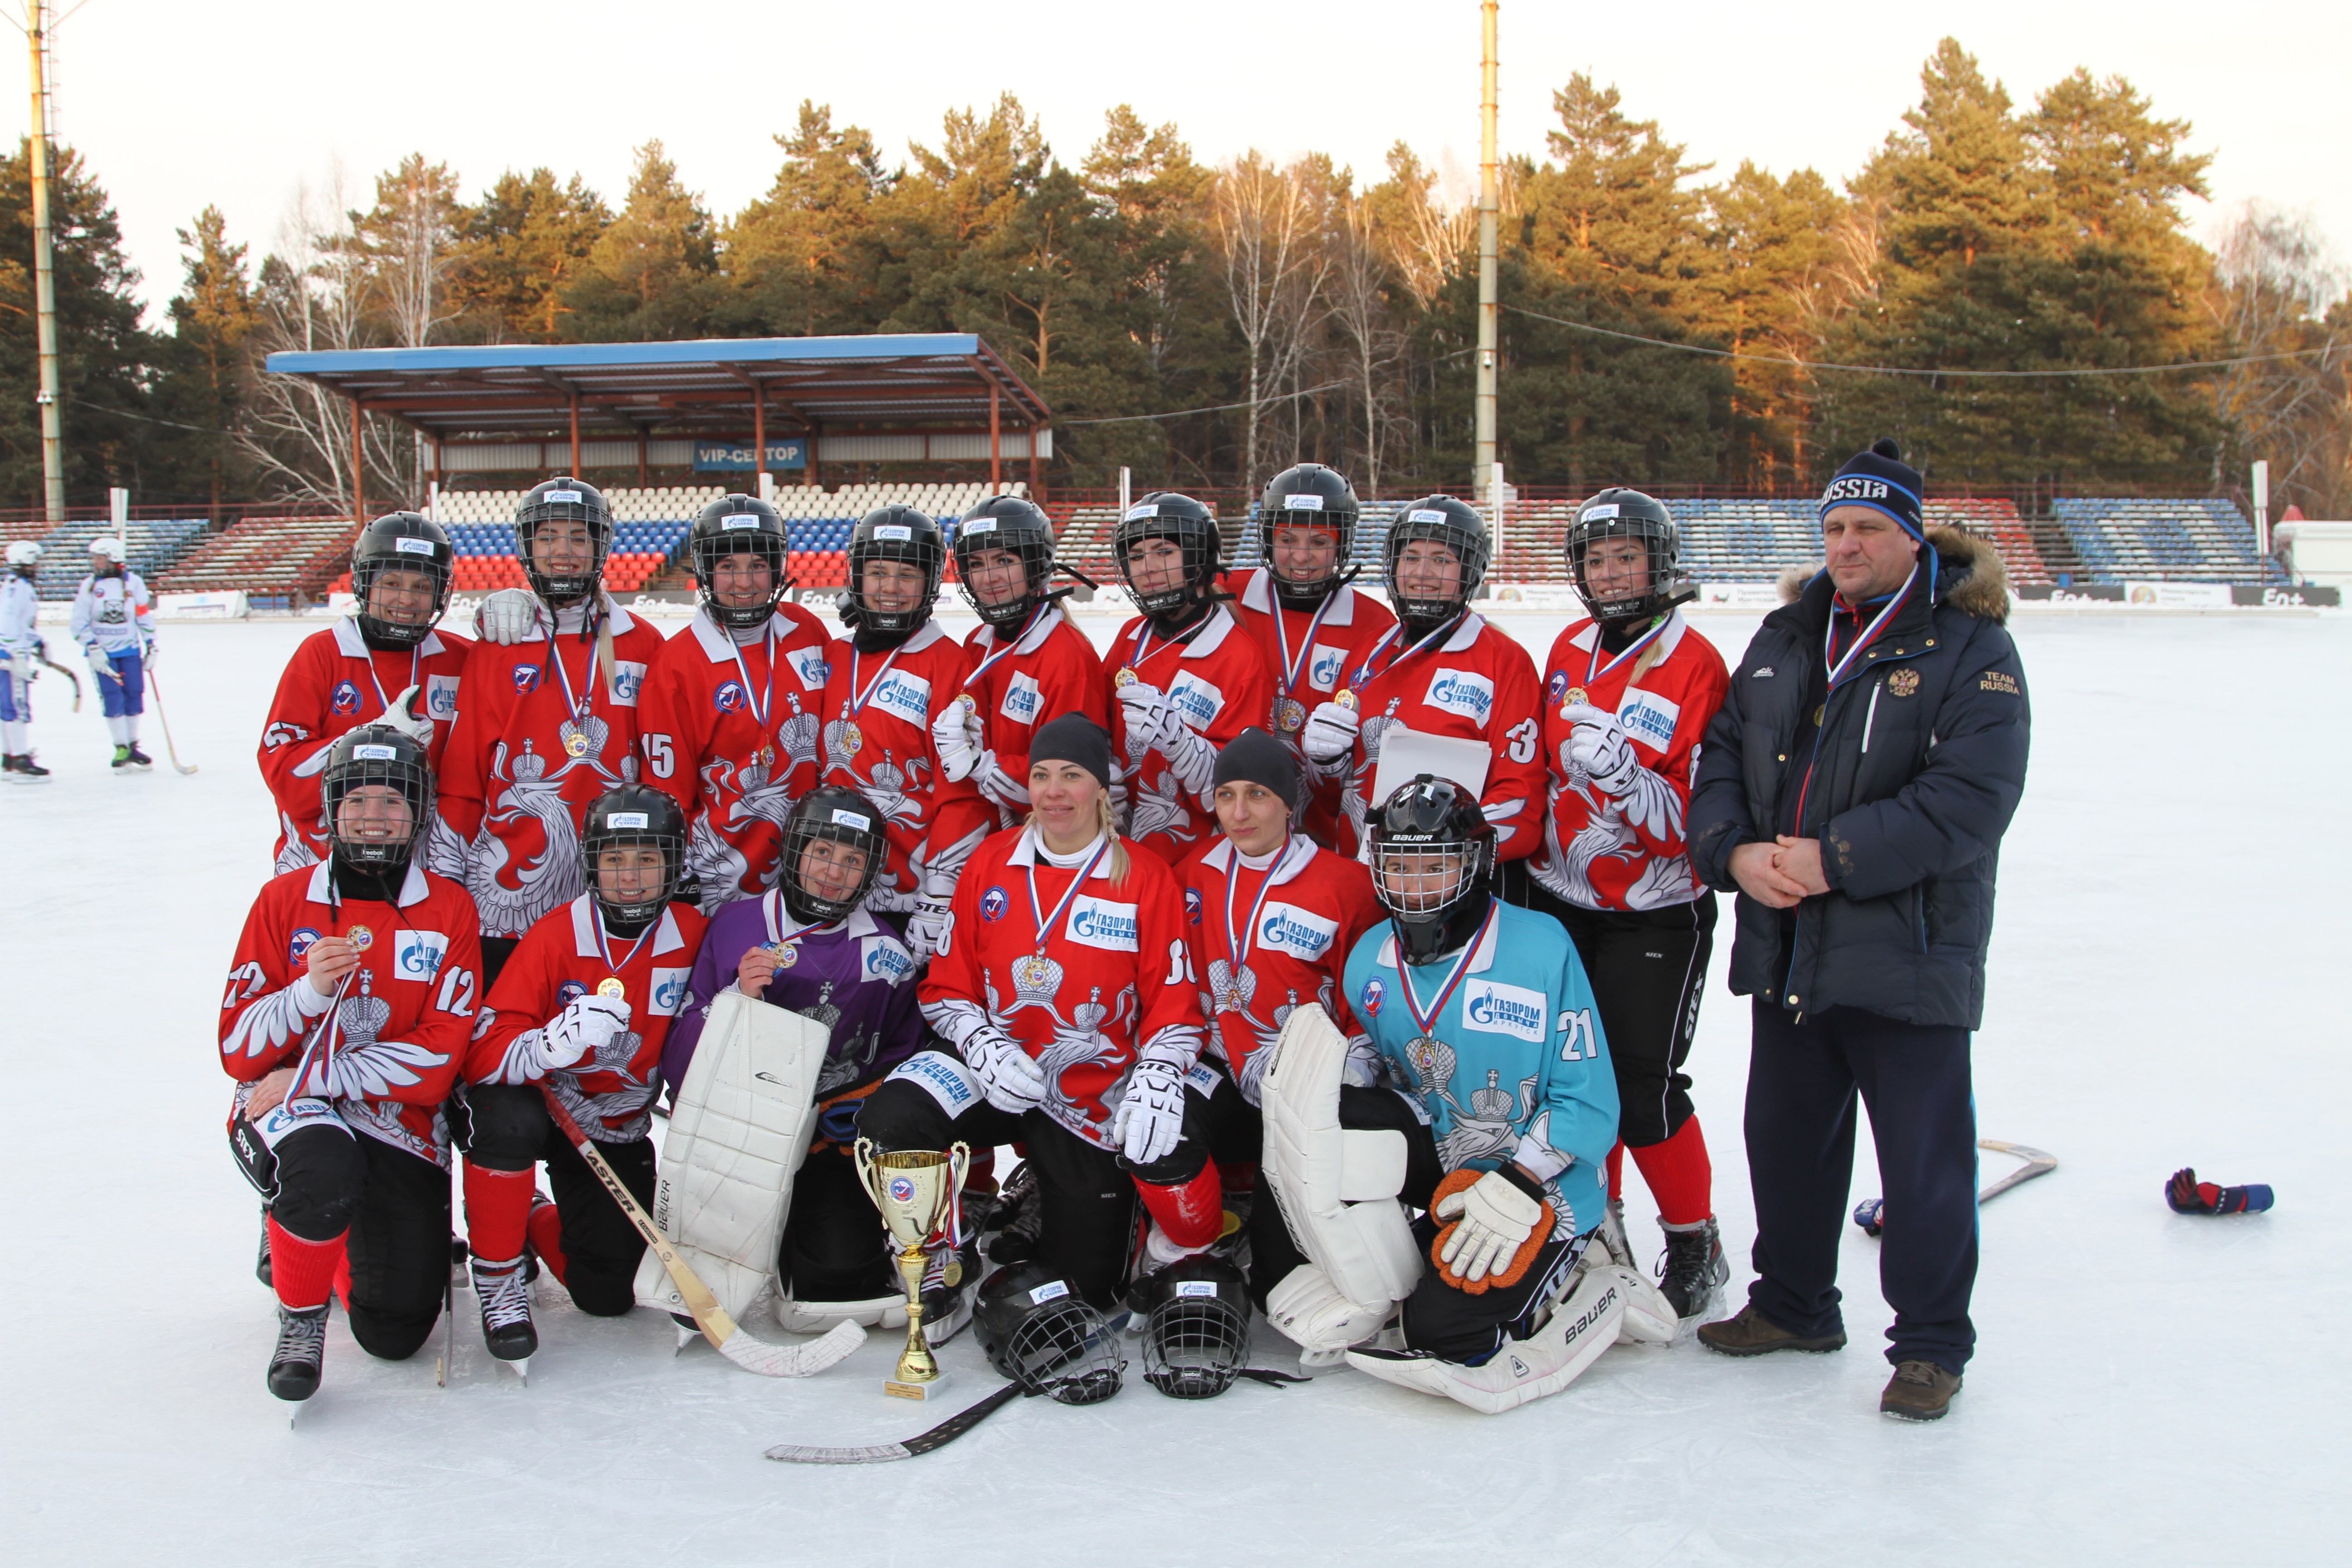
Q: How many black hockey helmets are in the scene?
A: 15